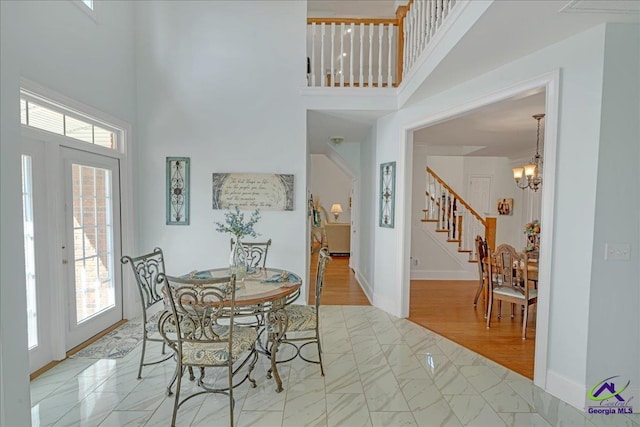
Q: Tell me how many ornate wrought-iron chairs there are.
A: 4